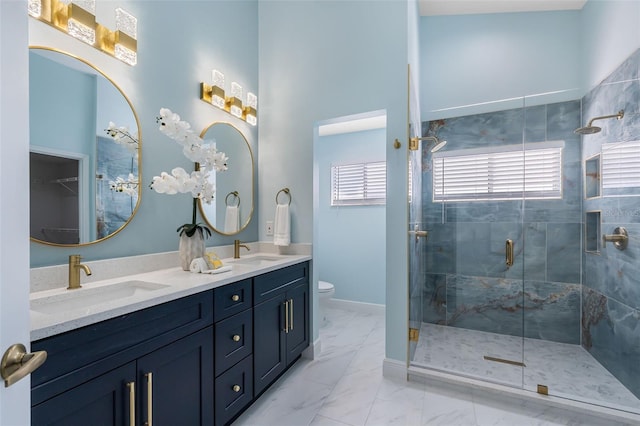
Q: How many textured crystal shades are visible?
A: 6